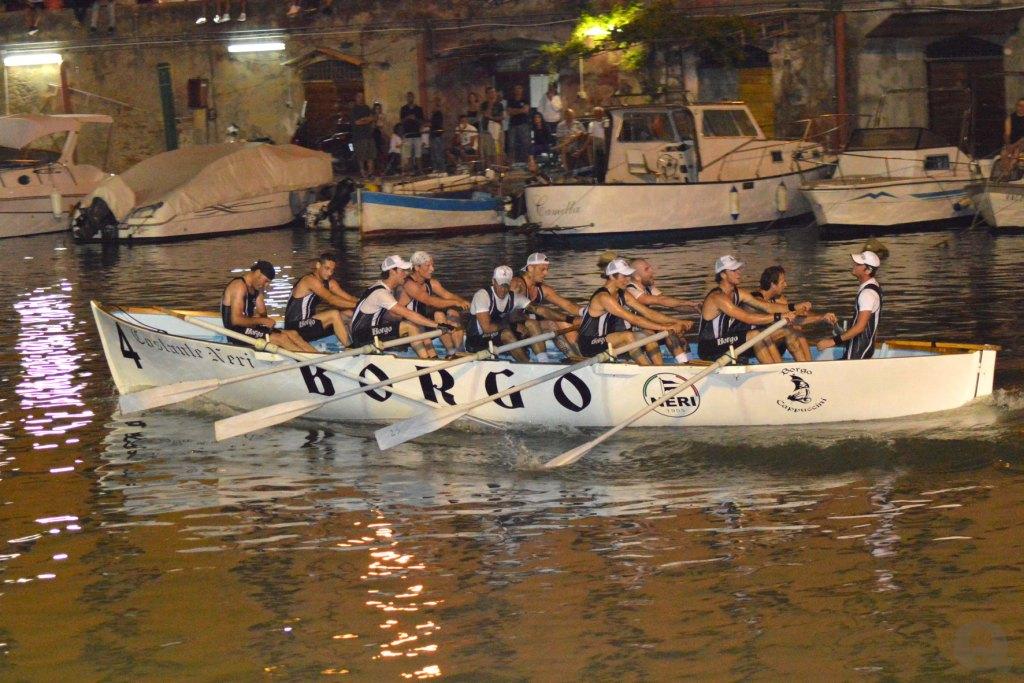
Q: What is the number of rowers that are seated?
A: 10